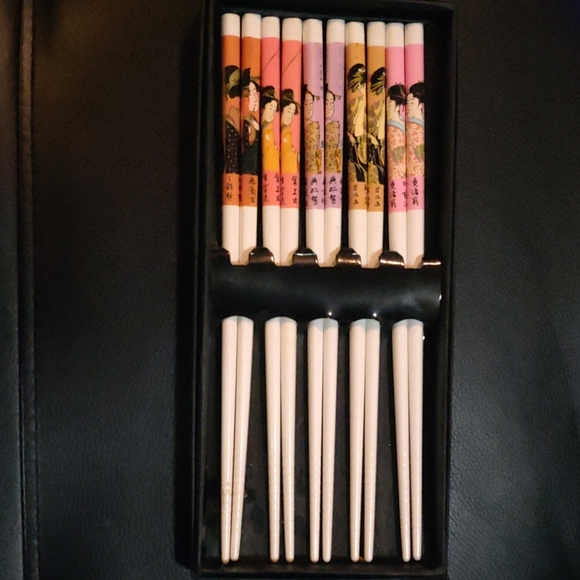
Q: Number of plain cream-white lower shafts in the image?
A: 10